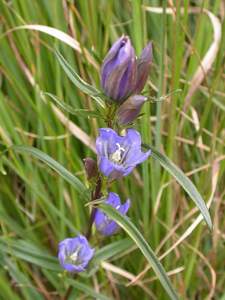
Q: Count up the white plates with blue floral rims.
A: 0